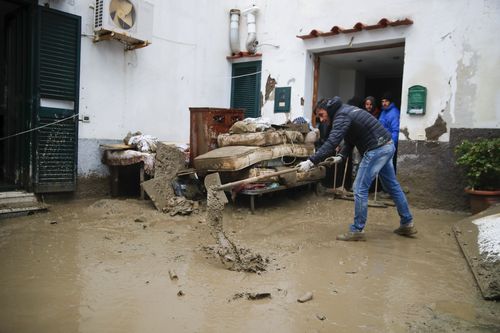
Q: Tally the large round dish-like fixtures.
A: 0